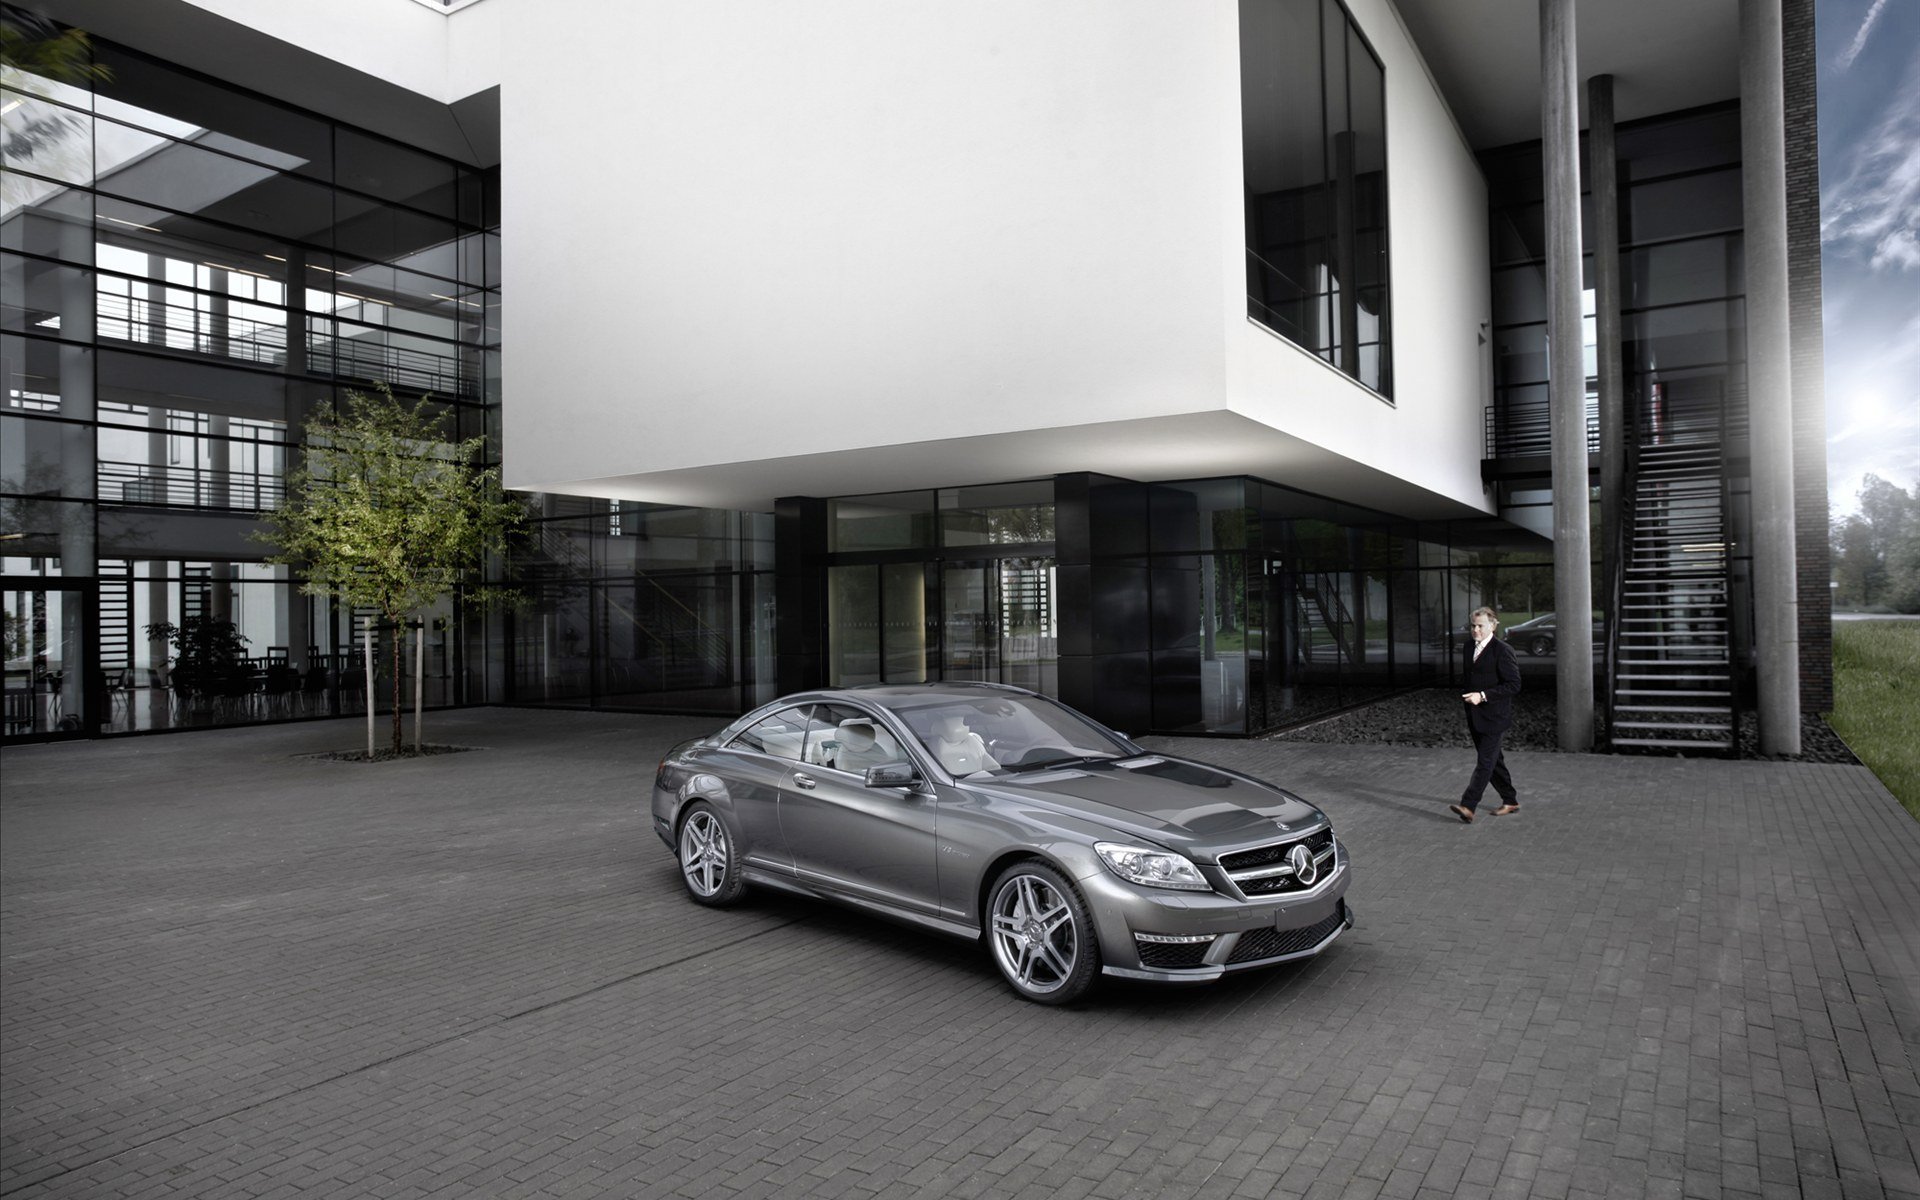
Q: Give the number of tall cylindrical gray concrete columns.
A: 3